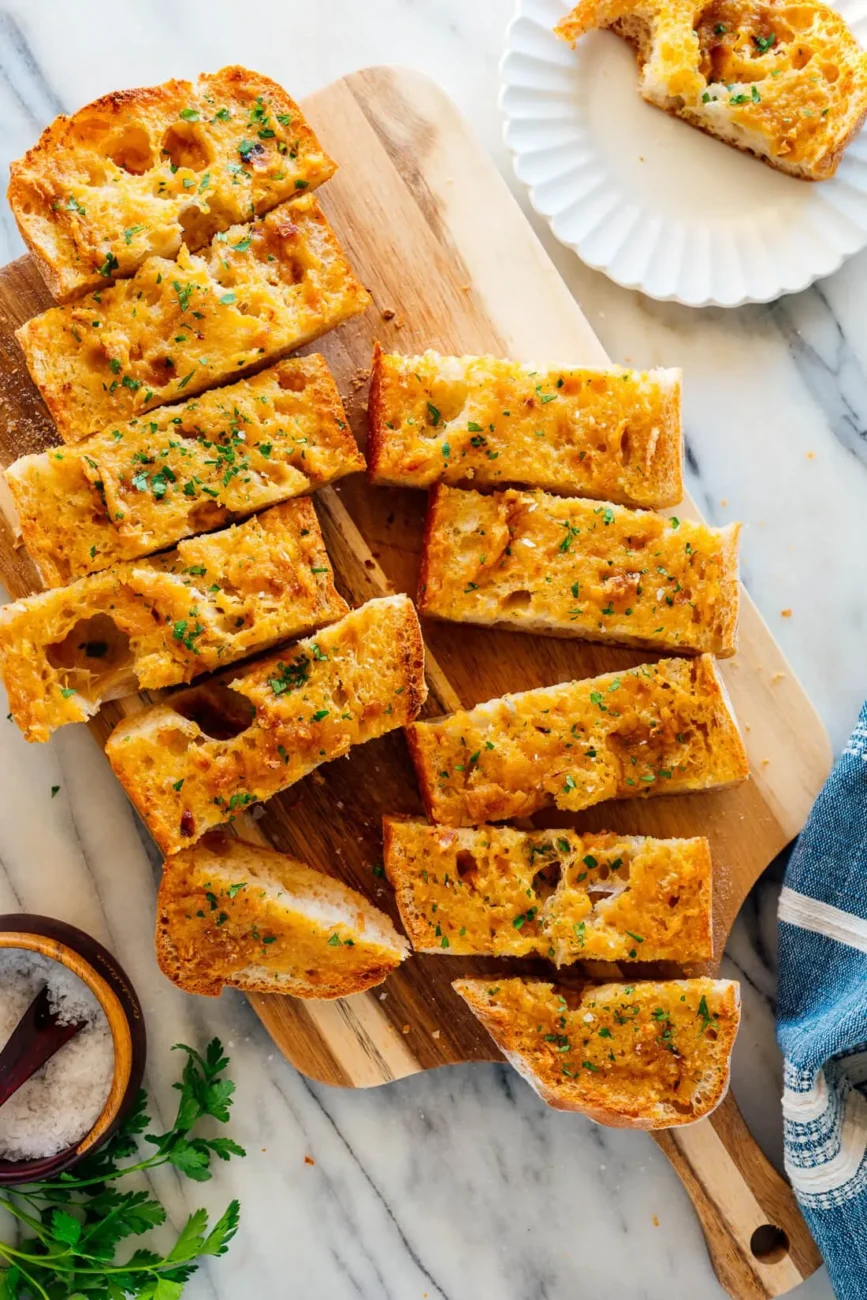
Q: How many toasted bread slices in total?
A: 12